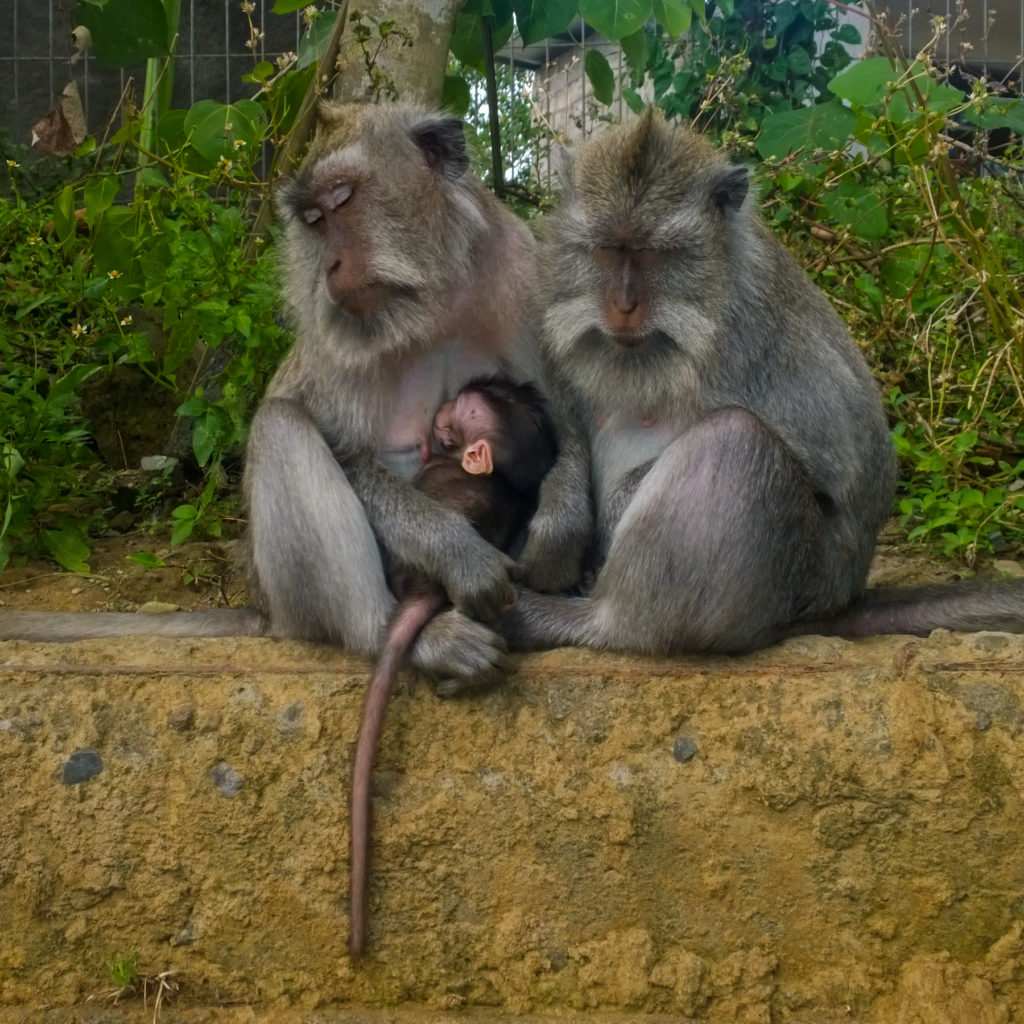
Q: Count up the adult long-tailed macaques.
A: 2